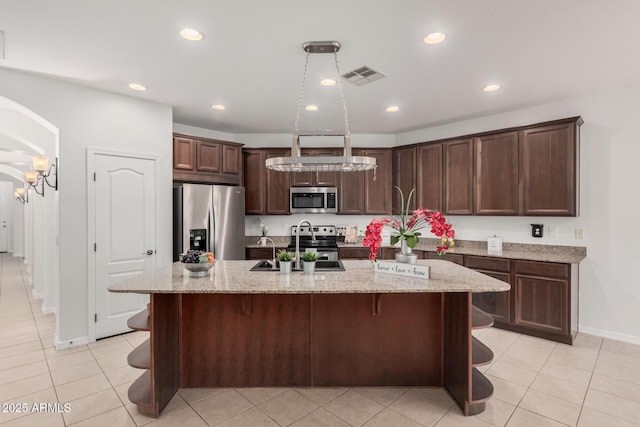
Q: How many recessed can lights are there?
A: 8